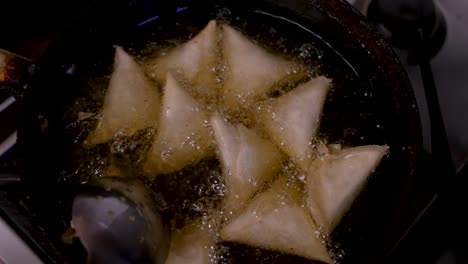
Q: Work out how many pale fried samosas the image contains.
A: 9